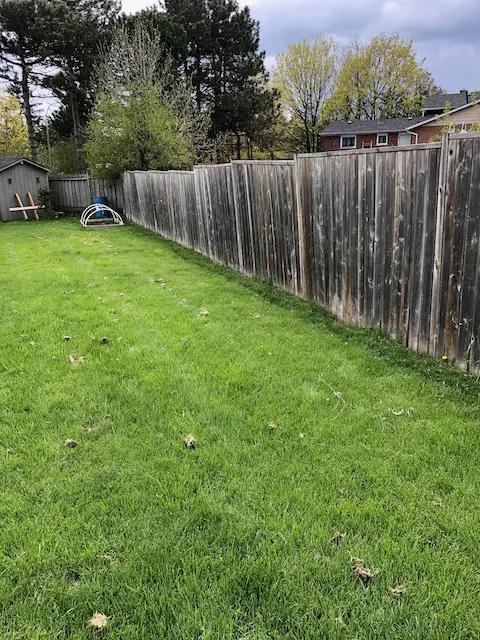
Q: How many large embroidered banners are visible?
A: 0